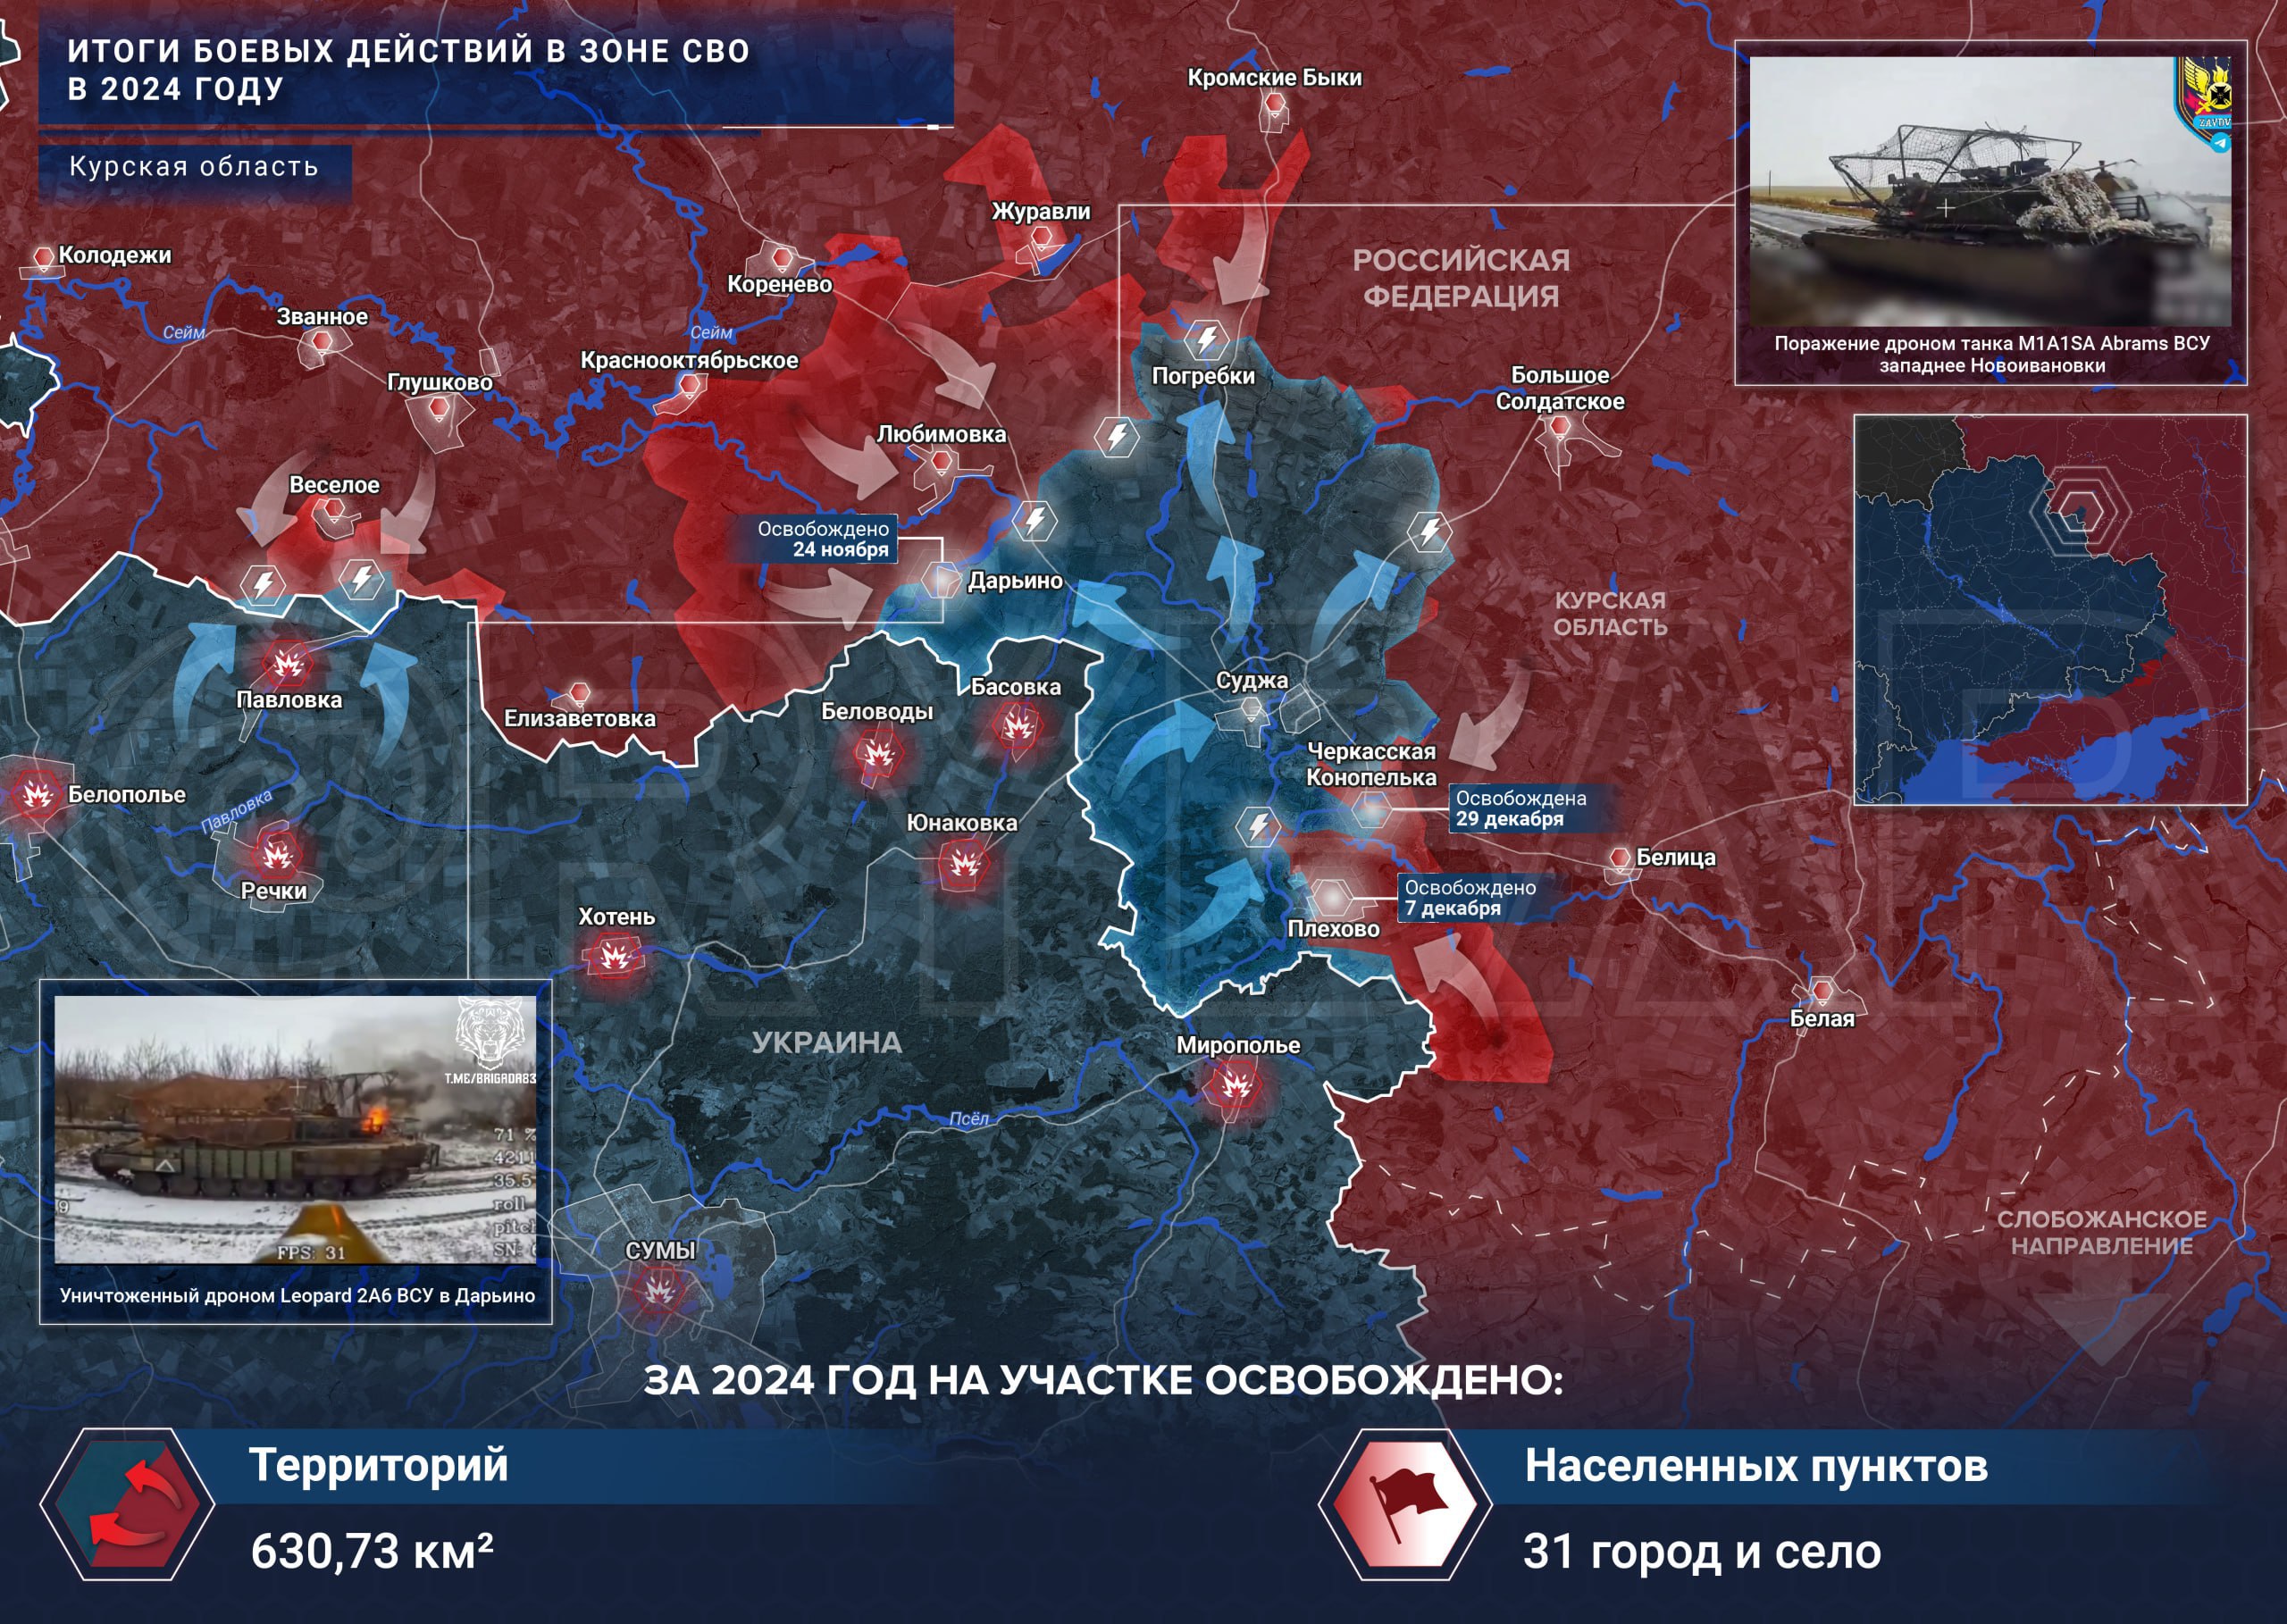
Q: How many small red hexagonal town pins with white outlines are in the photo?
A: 13